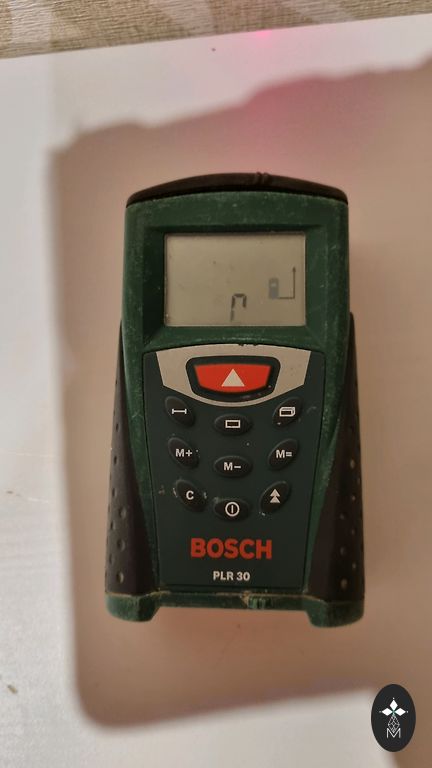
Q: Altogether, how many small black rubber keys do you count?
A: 9